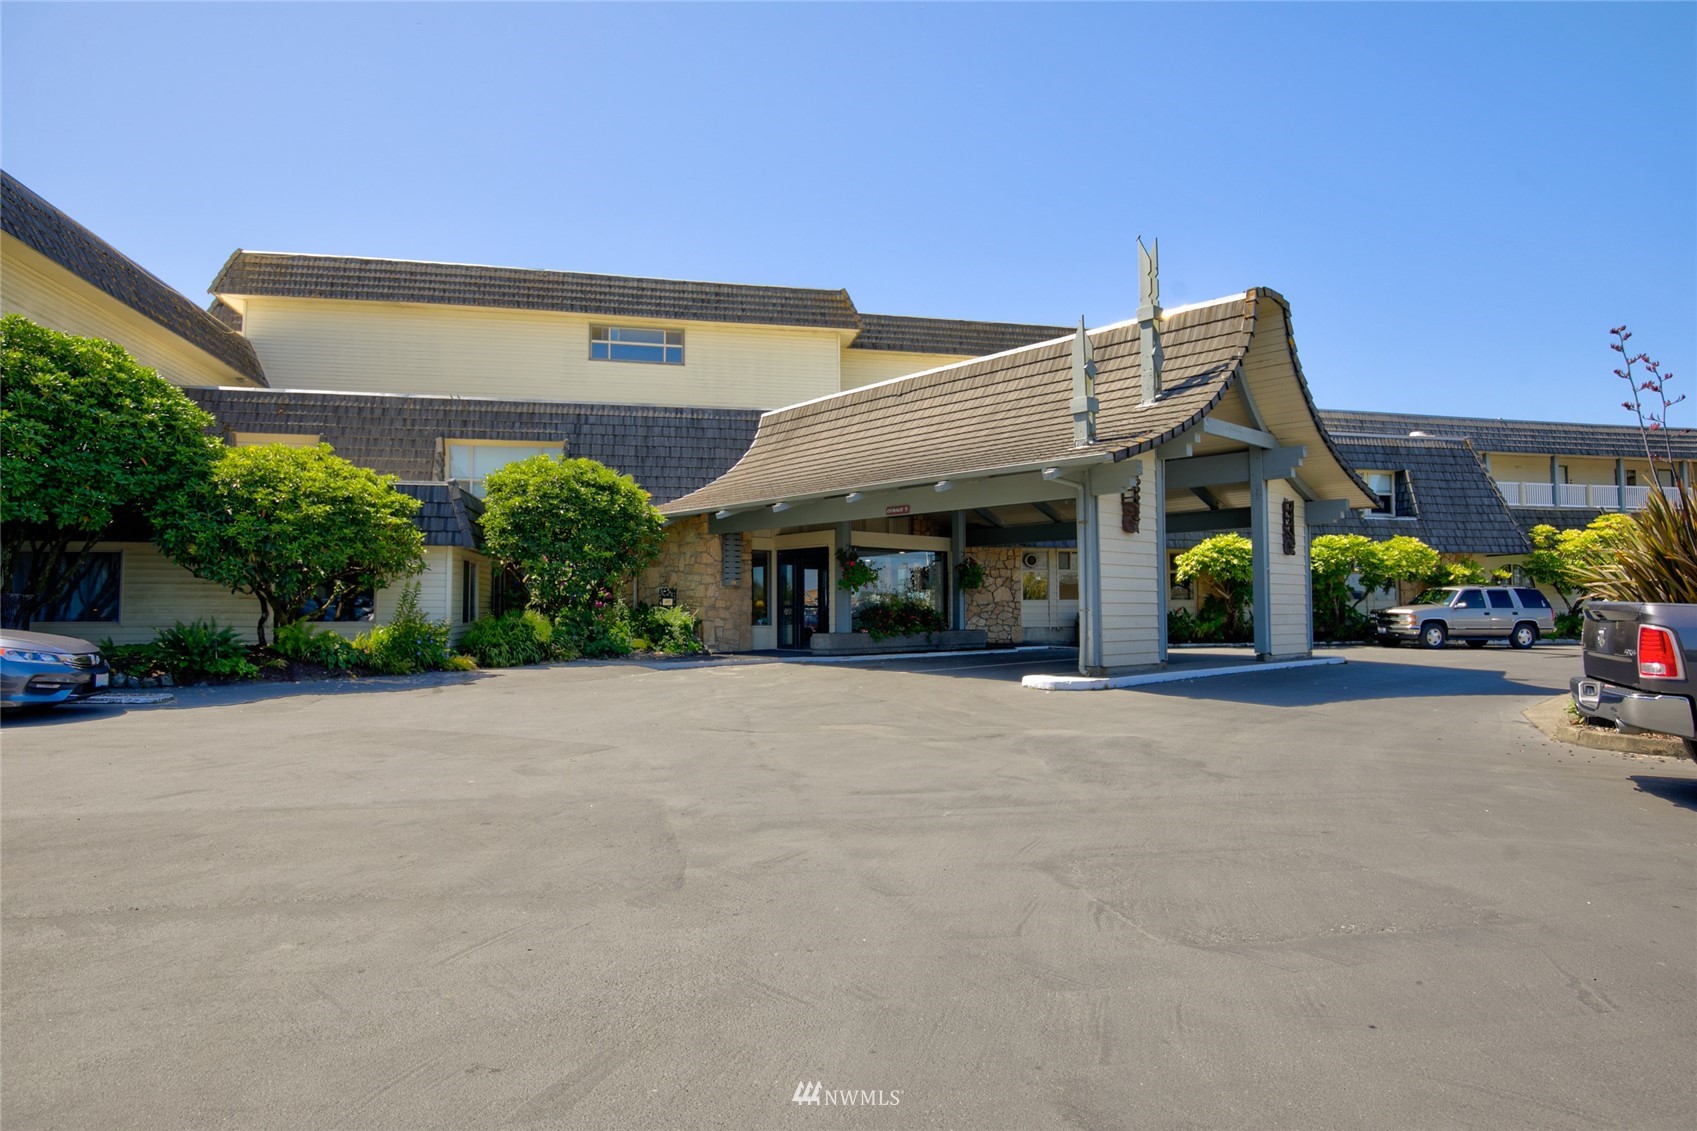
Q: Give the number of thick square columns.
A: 2